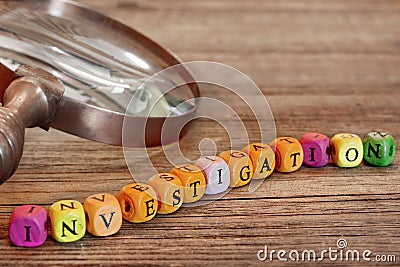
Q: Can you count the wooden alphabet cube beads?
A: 13